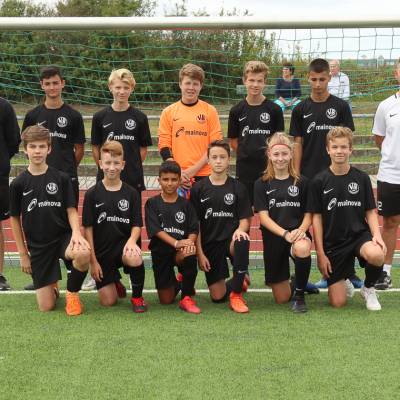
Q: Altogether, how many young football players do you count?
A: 11